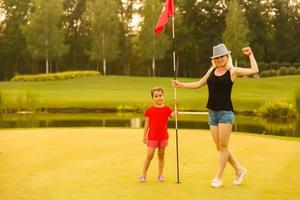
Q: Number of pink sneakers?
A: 2